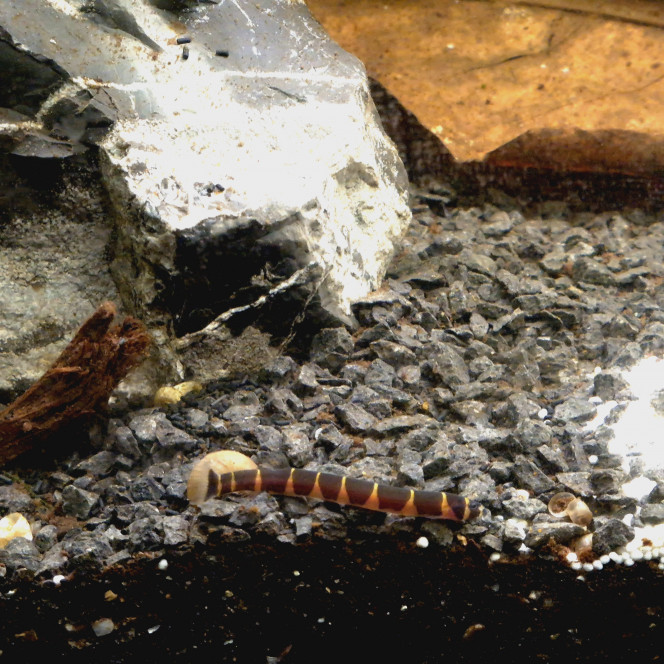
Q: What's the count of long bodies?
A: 1